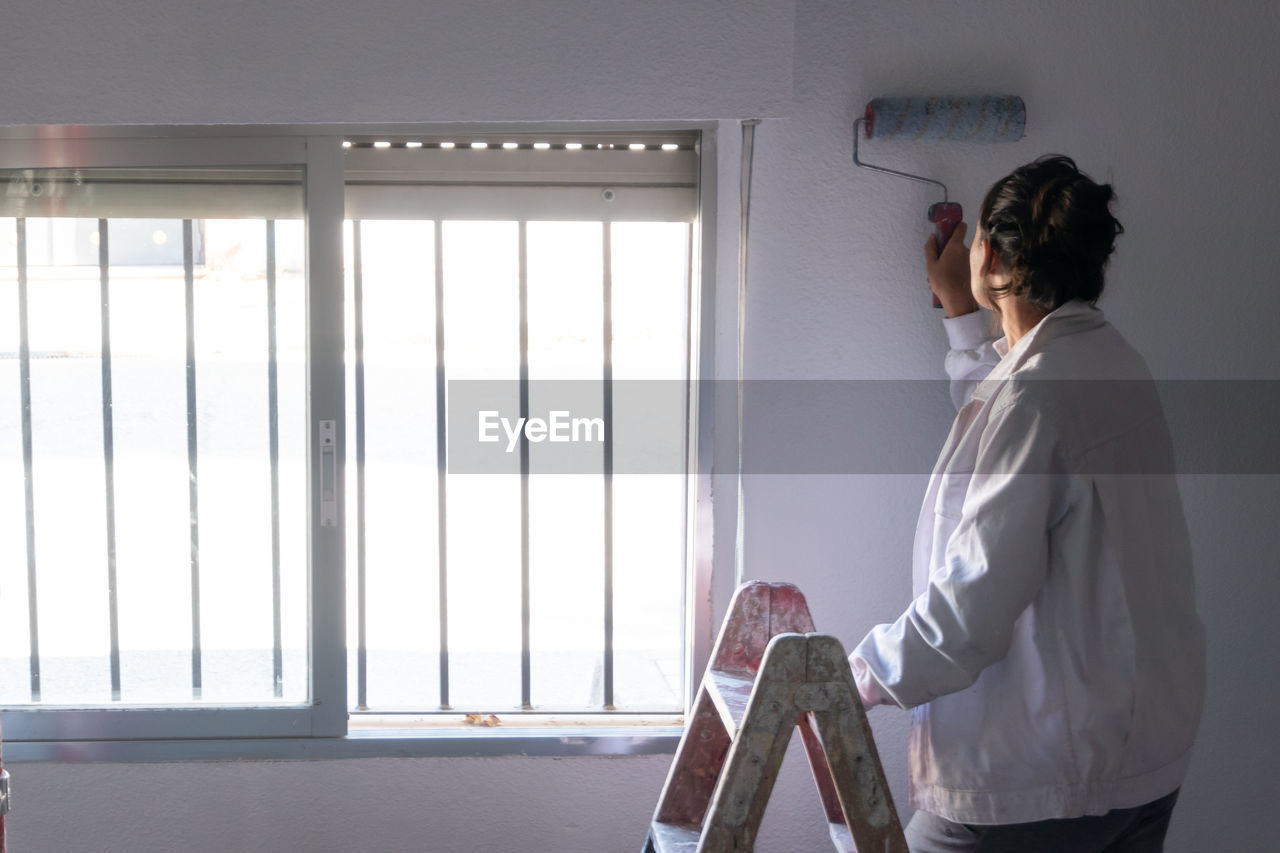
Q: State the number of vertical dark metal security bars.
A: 8